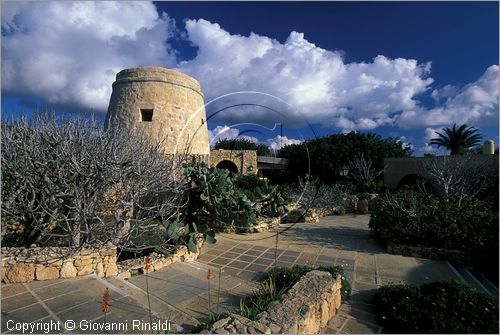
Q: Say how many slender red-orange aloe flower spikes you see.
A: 3